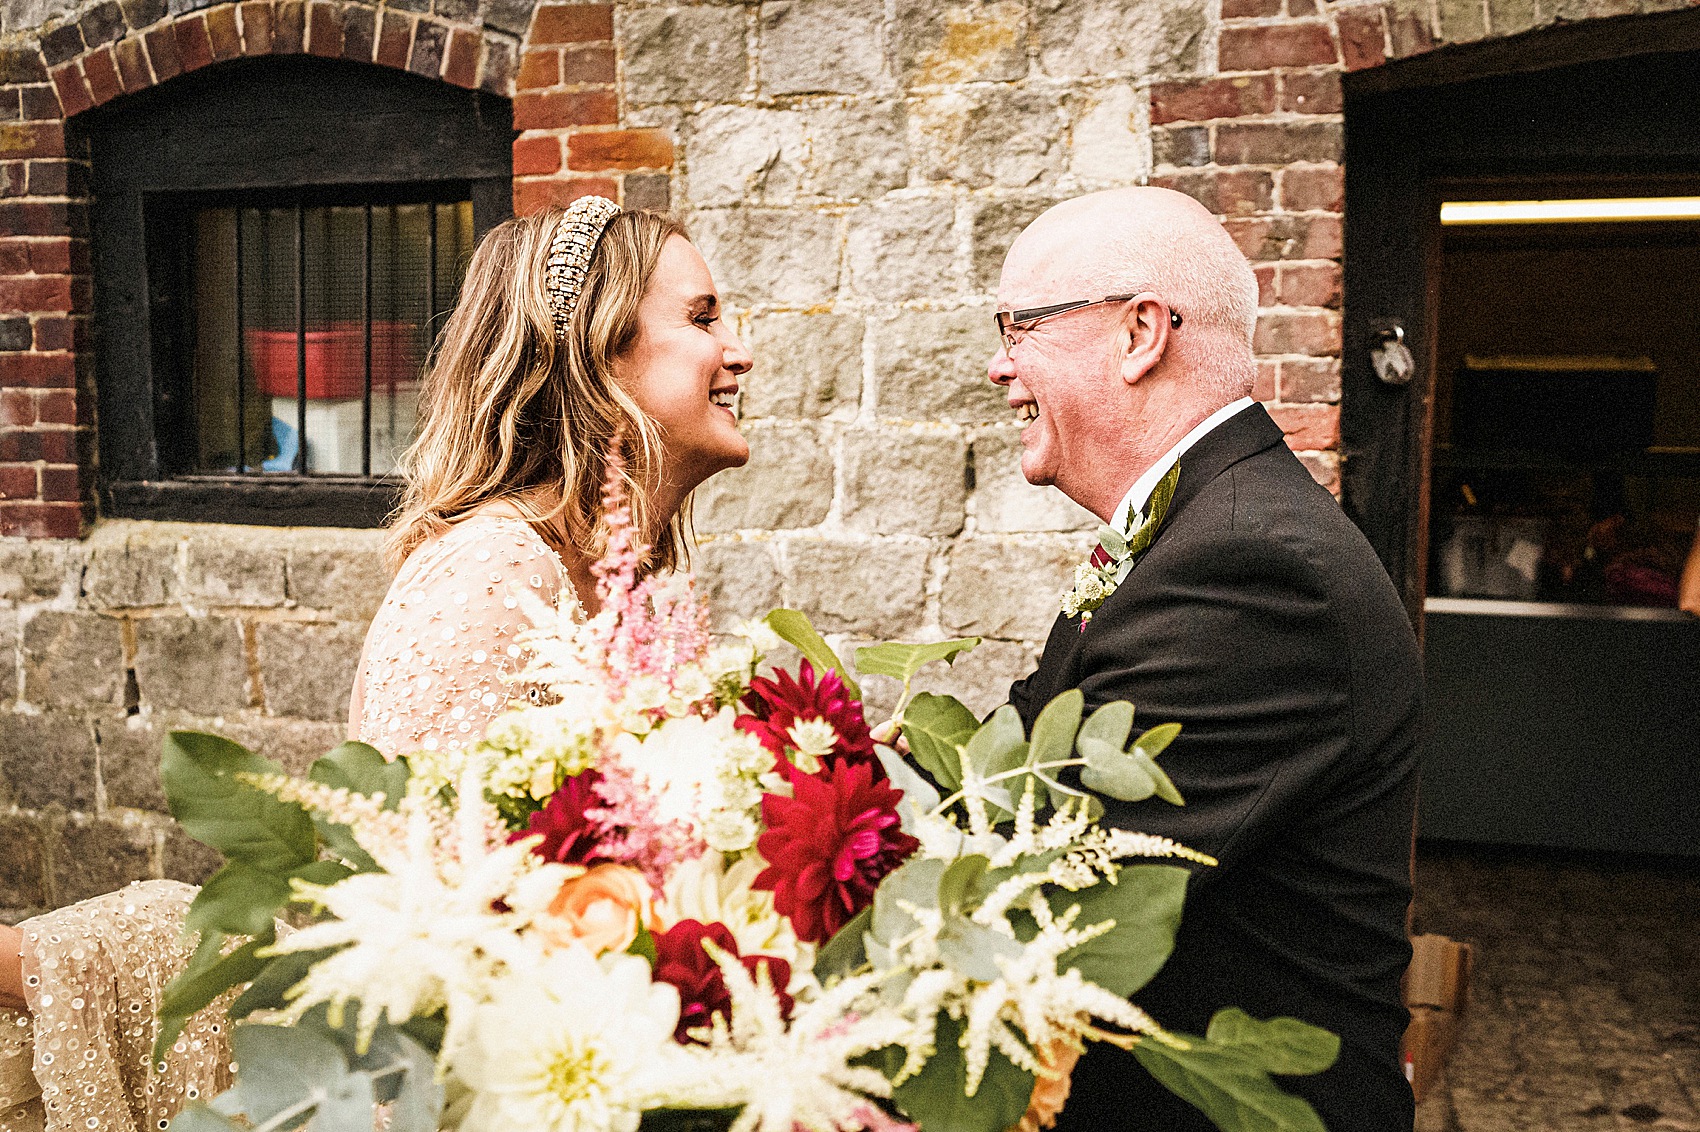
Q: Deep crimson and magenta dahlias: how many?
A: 4